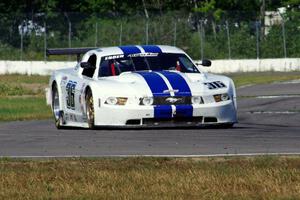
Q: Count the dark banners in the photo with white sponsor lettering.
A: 1